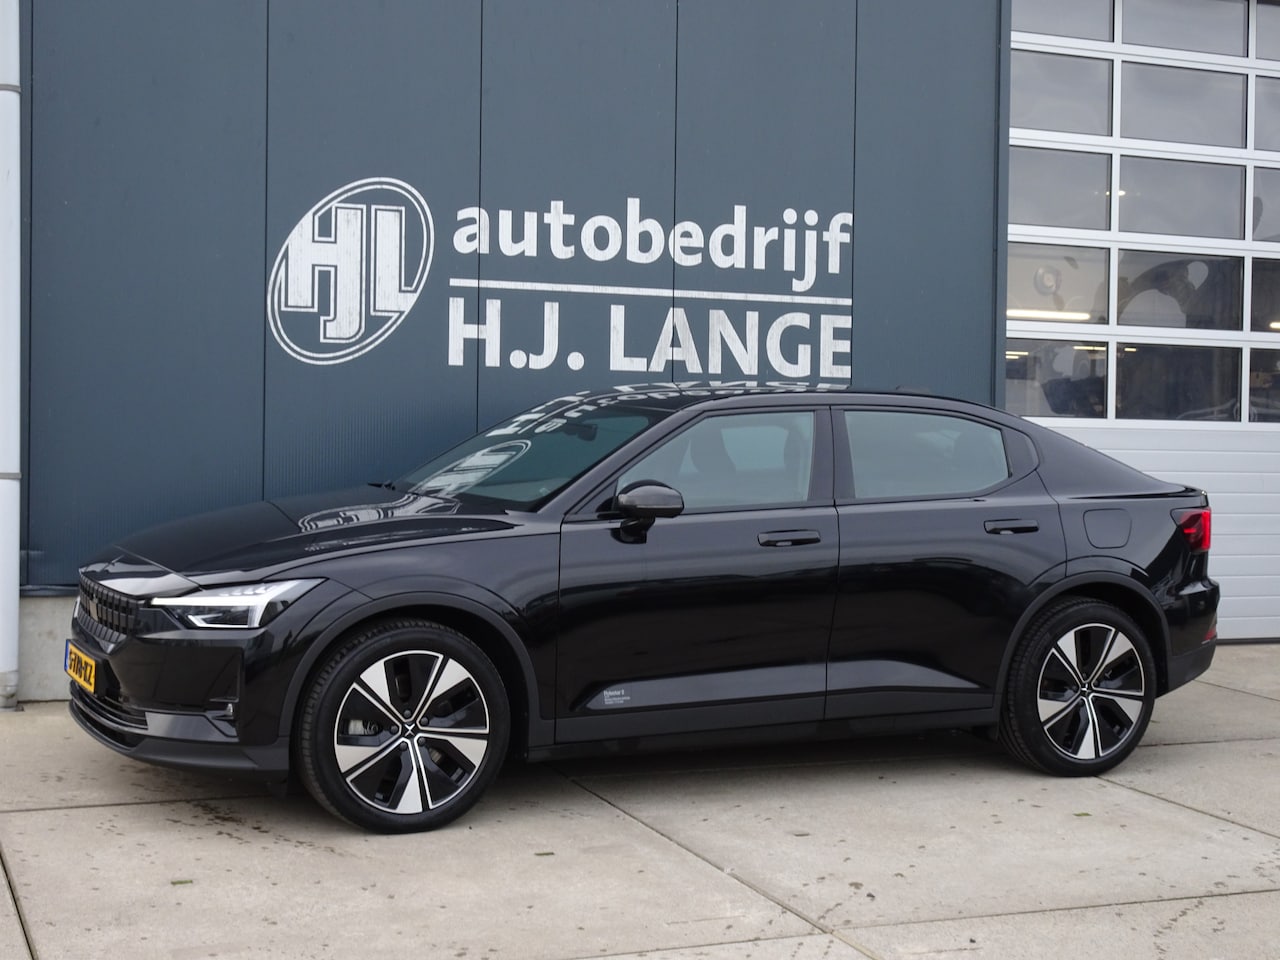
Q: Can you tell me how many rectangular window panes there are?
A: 15